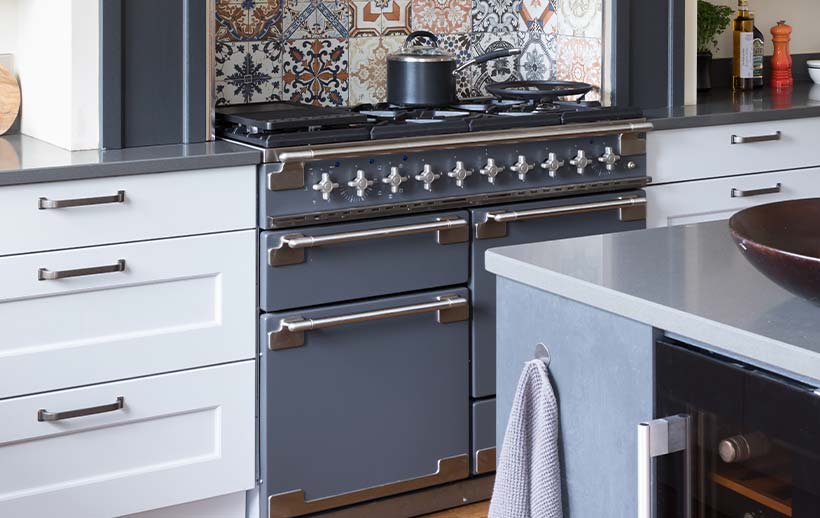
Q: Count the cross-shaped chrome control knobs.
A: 10